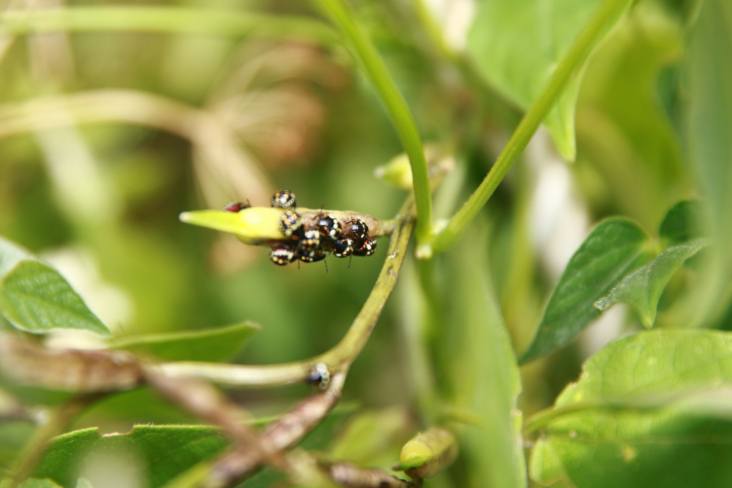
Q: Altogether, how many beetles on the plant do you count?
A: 11